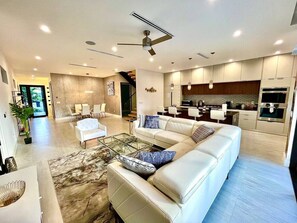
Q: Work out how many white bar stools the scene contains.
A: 4